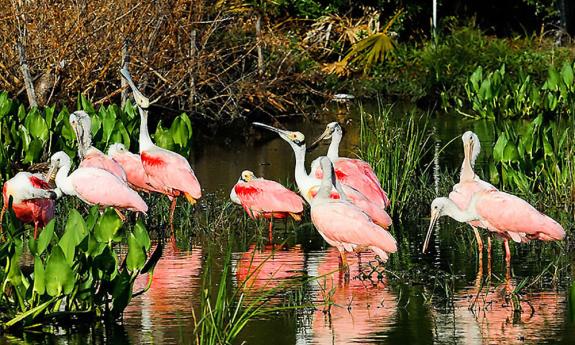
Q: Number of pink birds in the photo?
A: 11